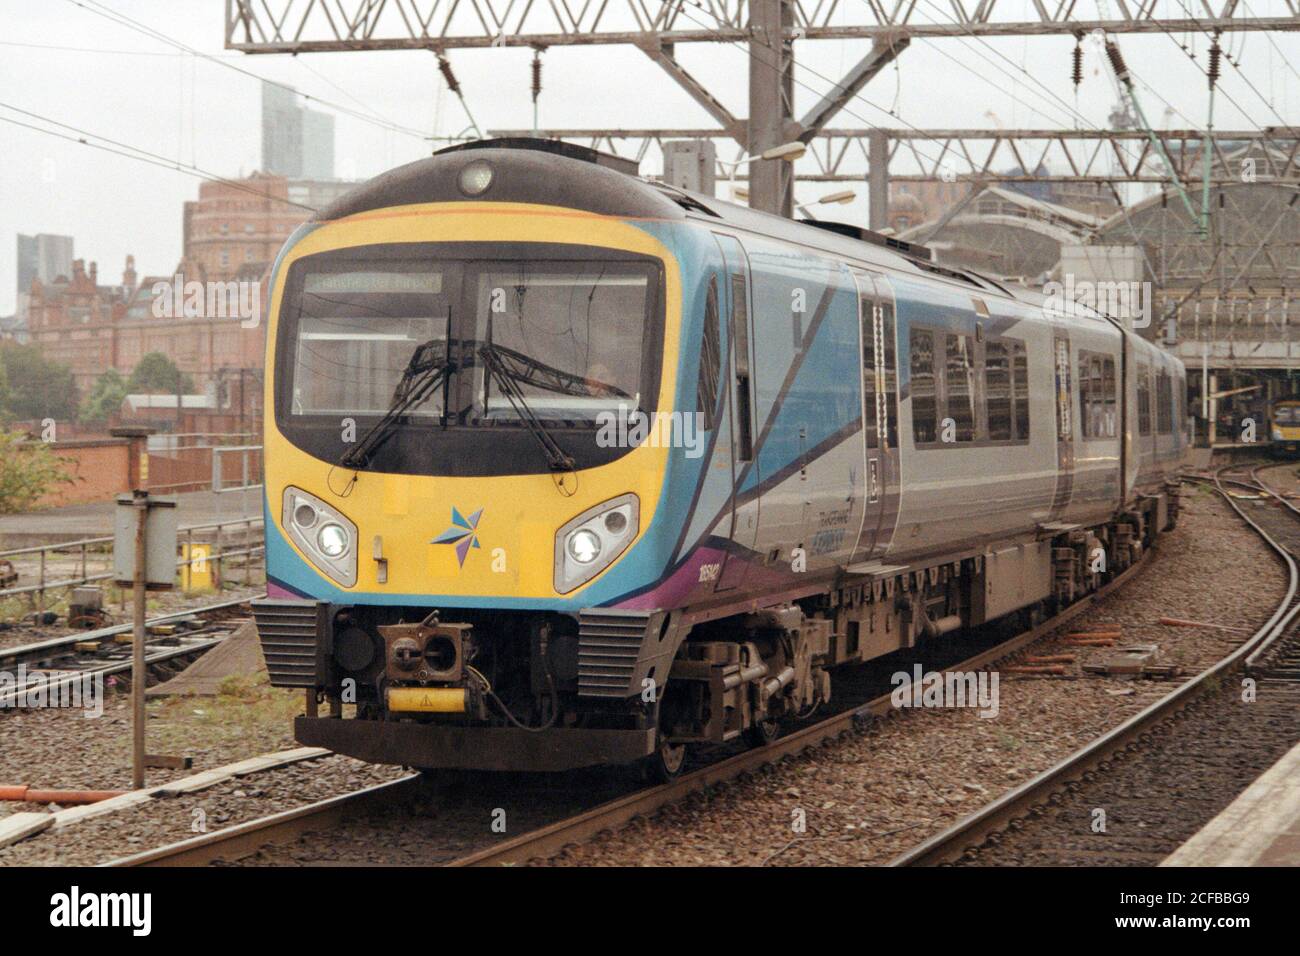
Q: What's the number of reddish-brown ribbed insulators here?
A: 5